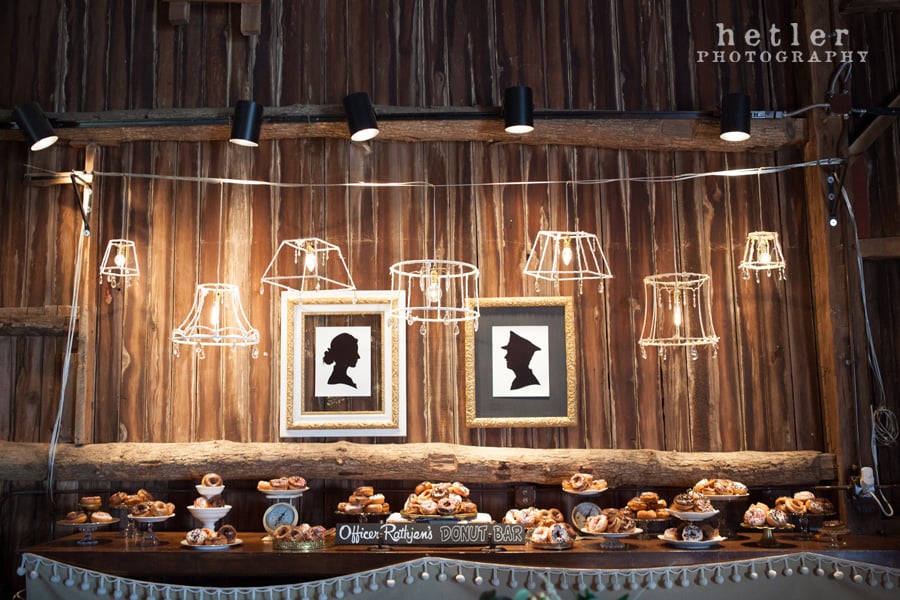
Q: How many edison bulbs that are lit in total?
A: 7